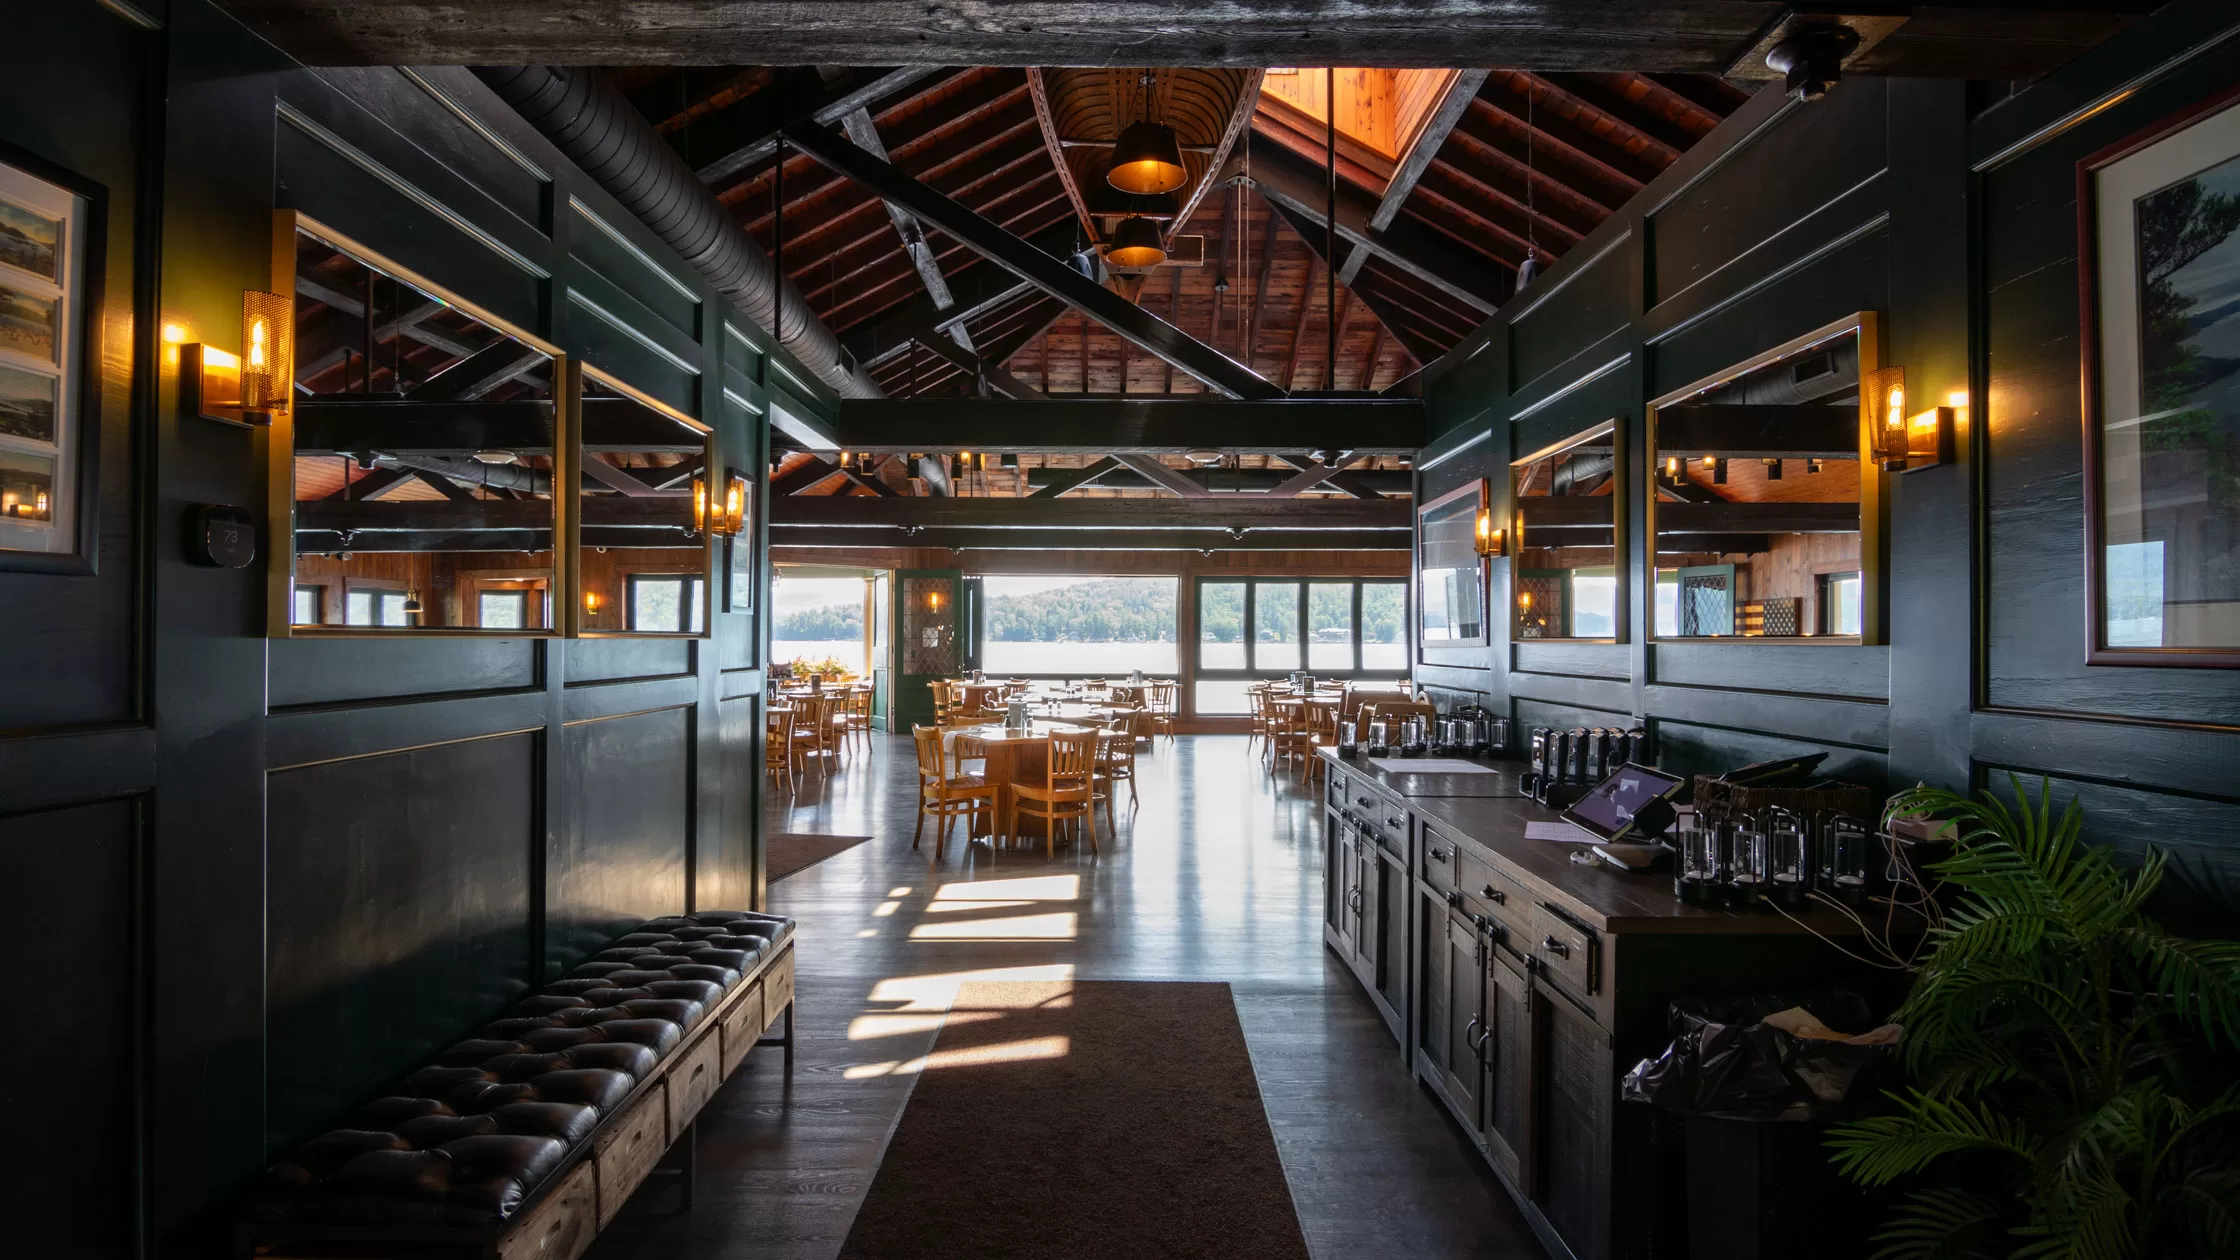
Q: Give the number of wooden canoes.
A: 1